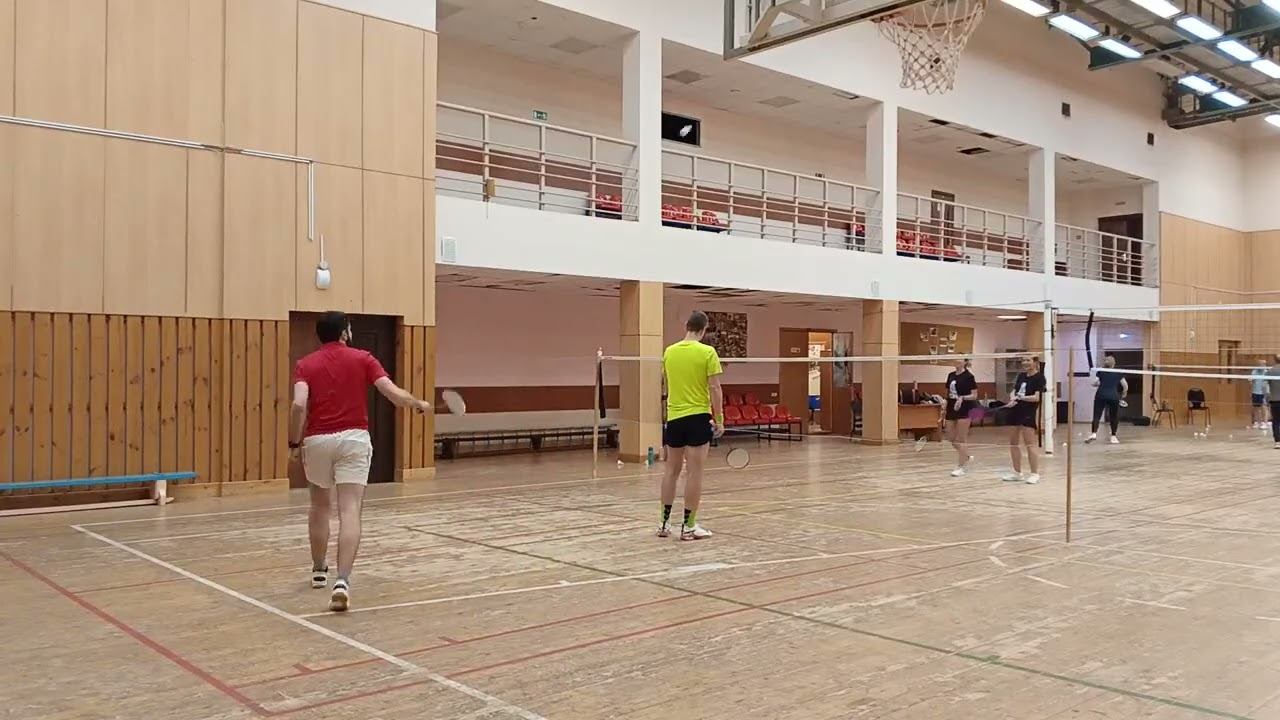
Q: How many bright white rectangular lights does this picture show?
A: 11